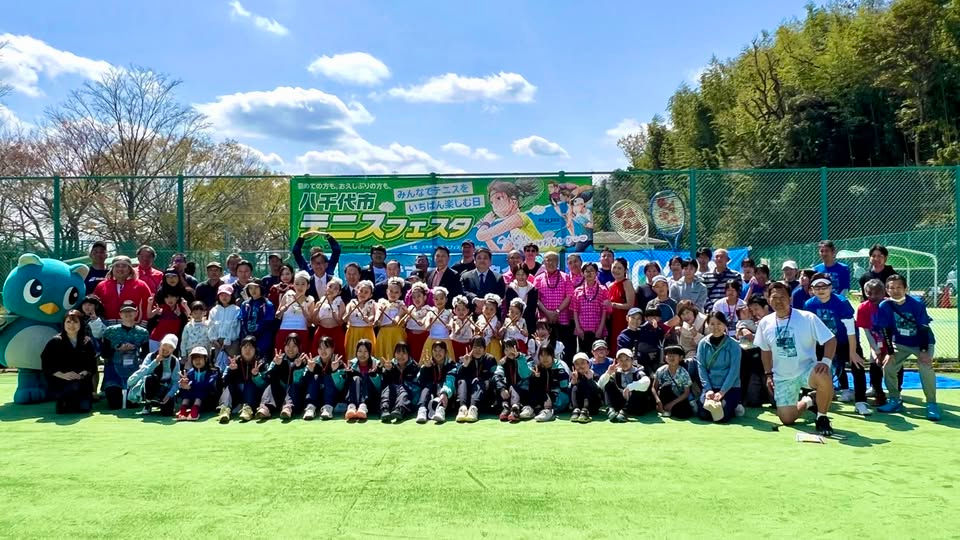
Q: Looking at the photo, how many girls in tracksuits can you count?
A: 9